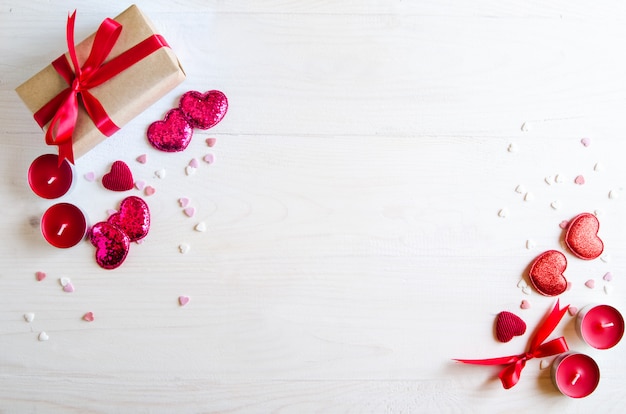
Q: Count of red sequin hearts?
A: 2